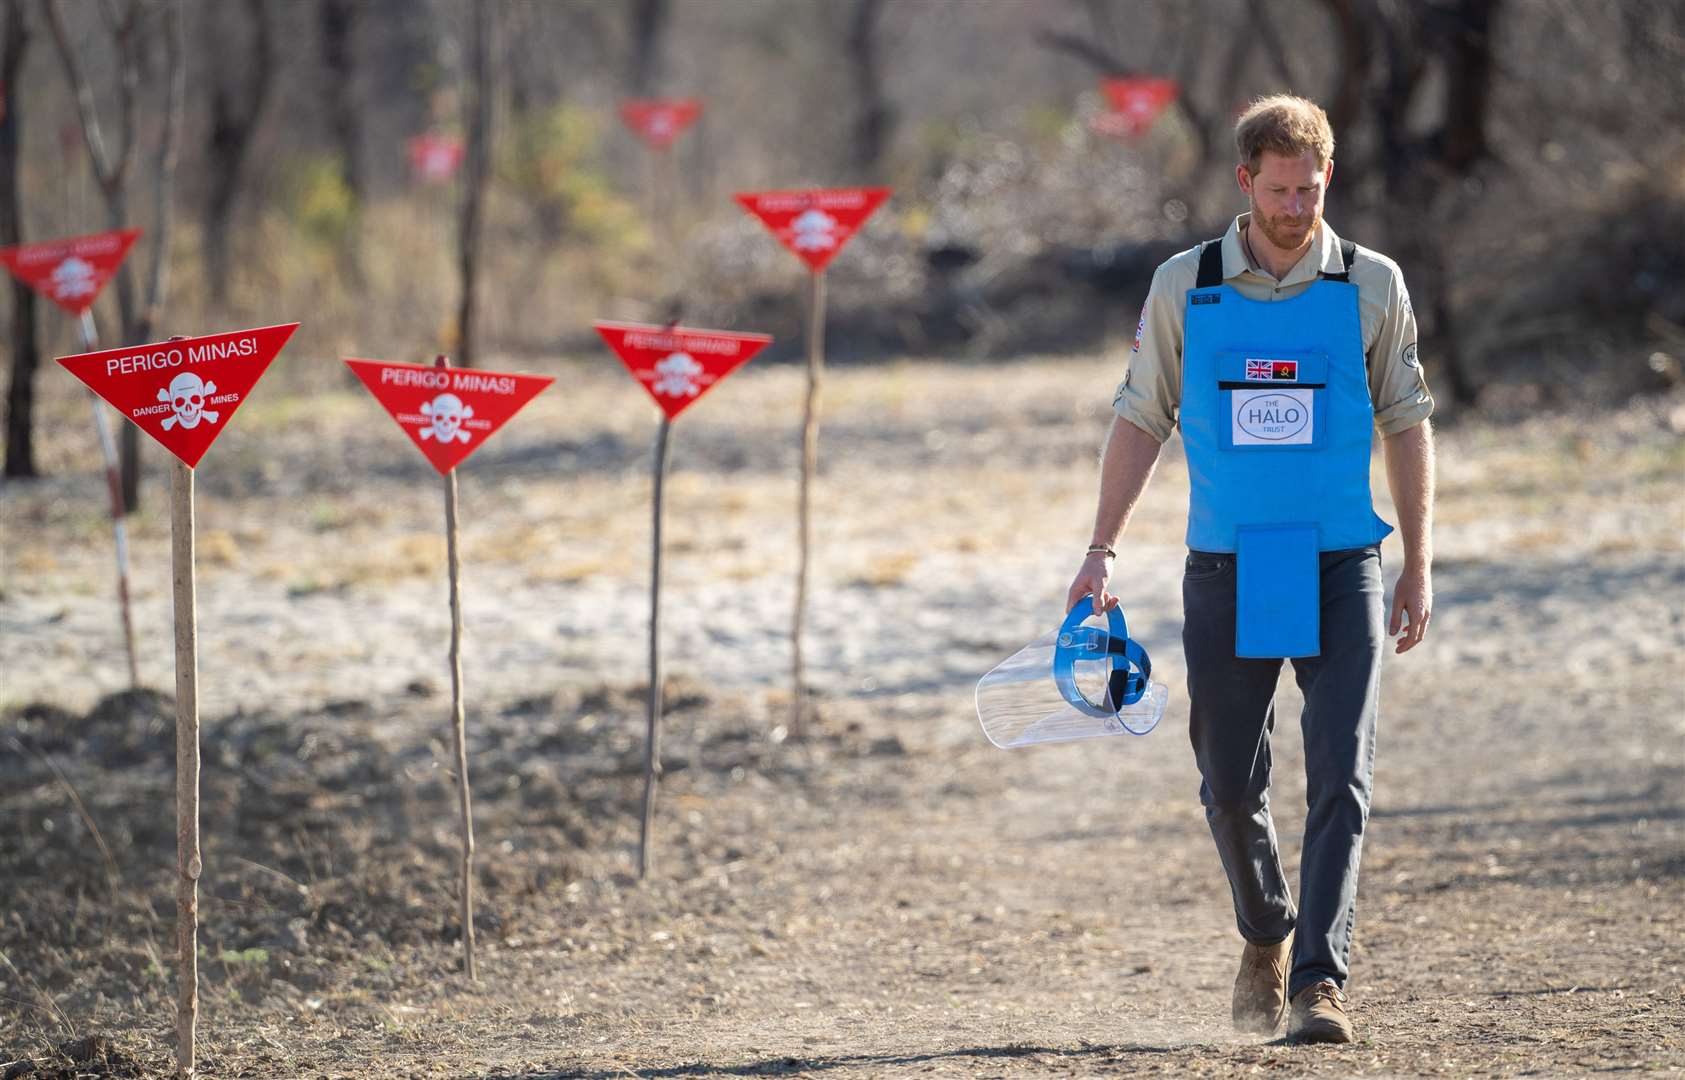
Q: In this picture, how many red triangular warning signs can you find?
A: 8